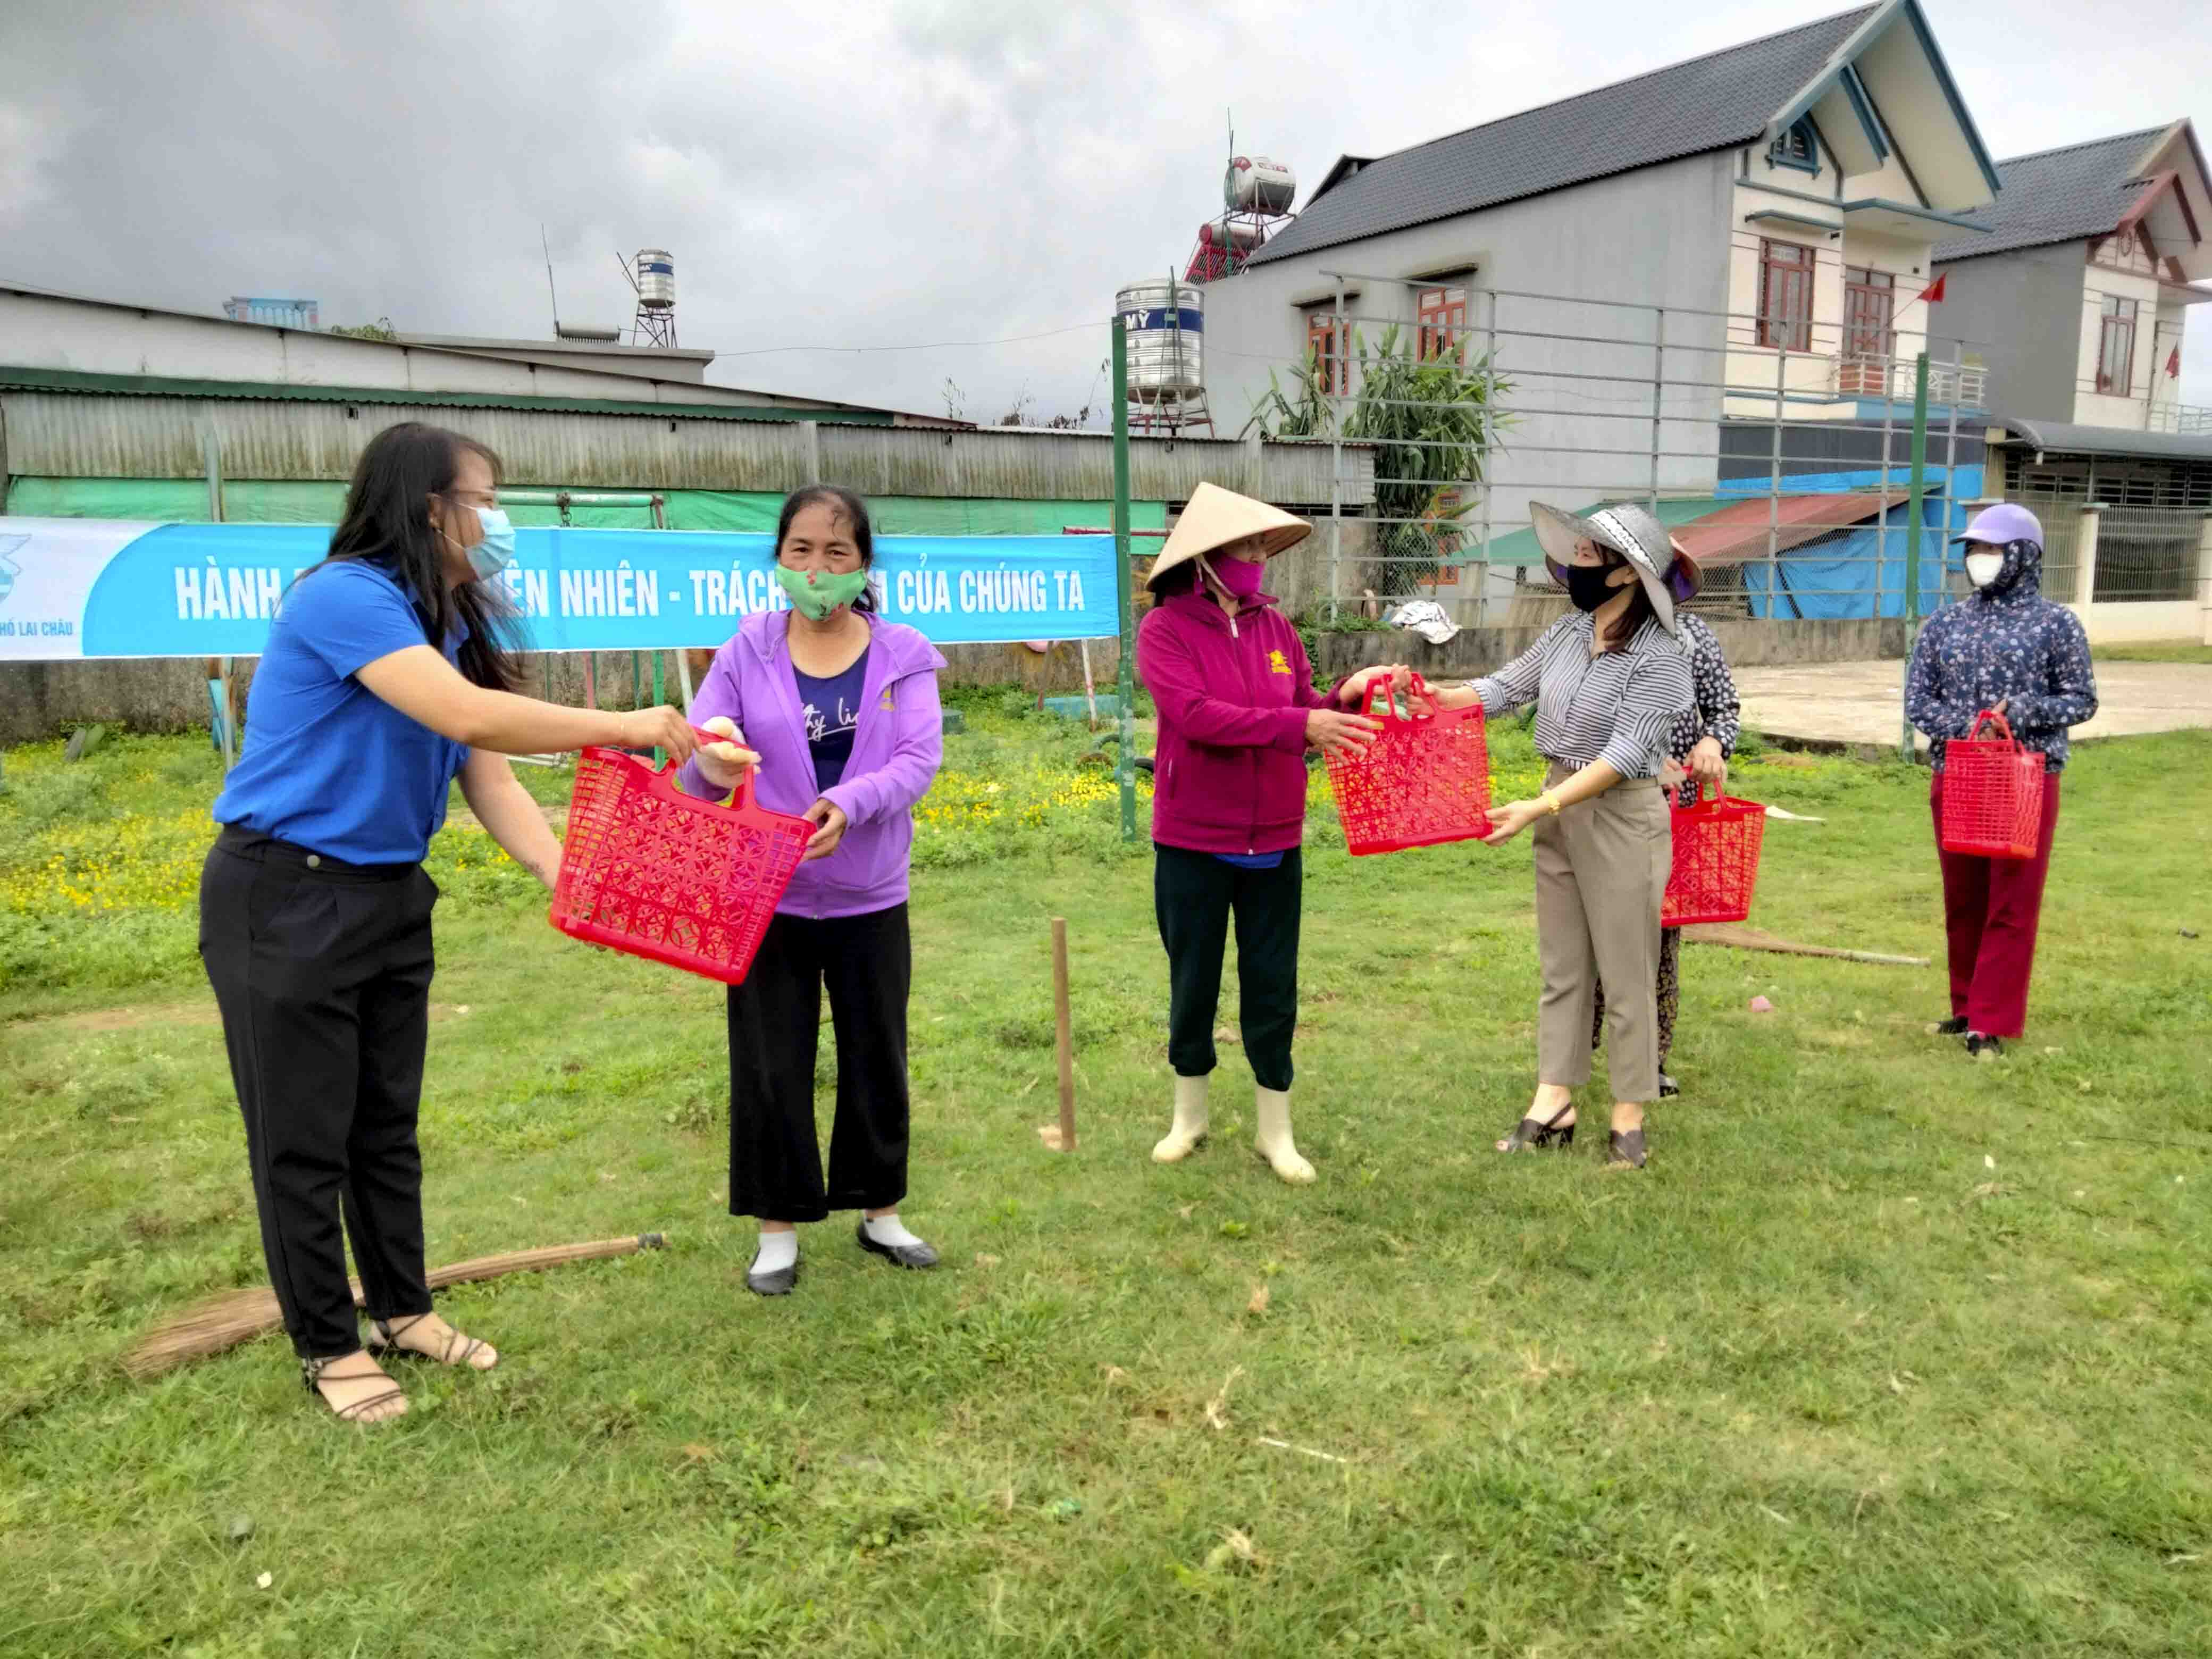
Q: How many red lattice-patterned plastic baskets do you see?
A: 4